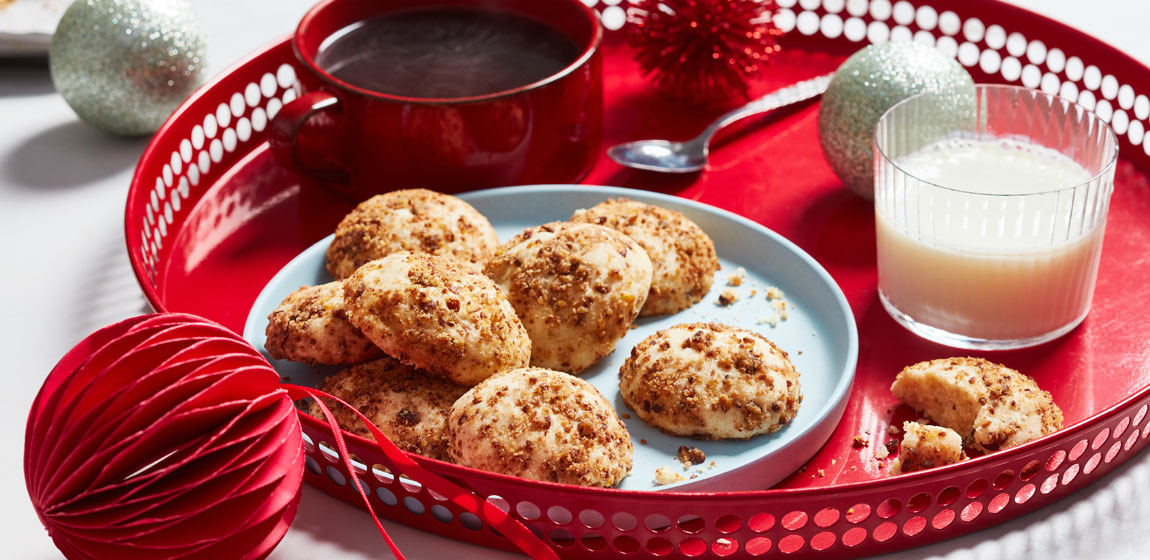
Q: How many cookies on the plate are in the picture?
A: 8